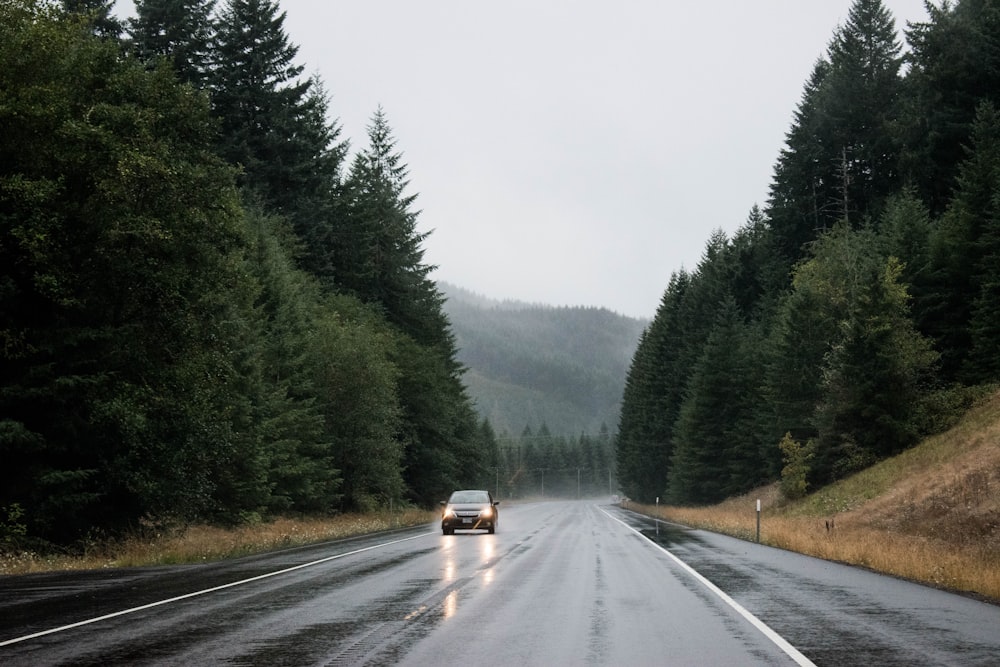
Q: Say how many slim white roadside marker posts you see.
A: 2